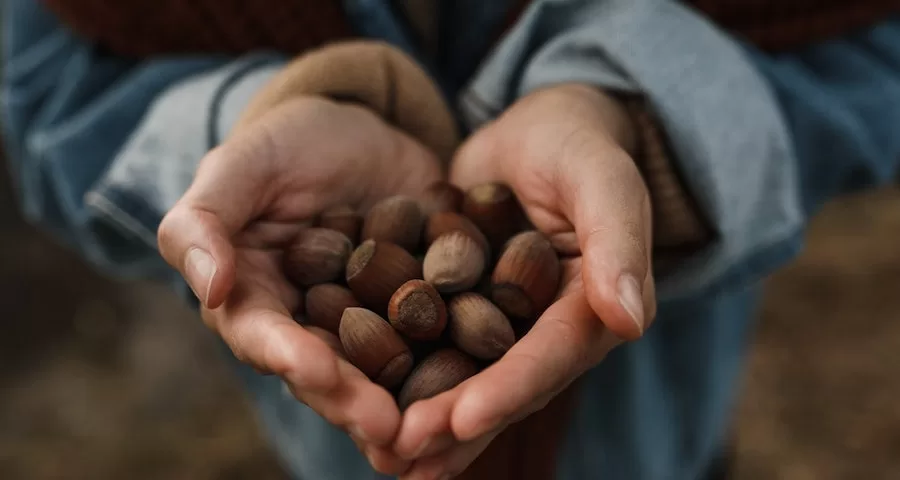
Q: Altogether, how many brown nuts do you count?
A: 14